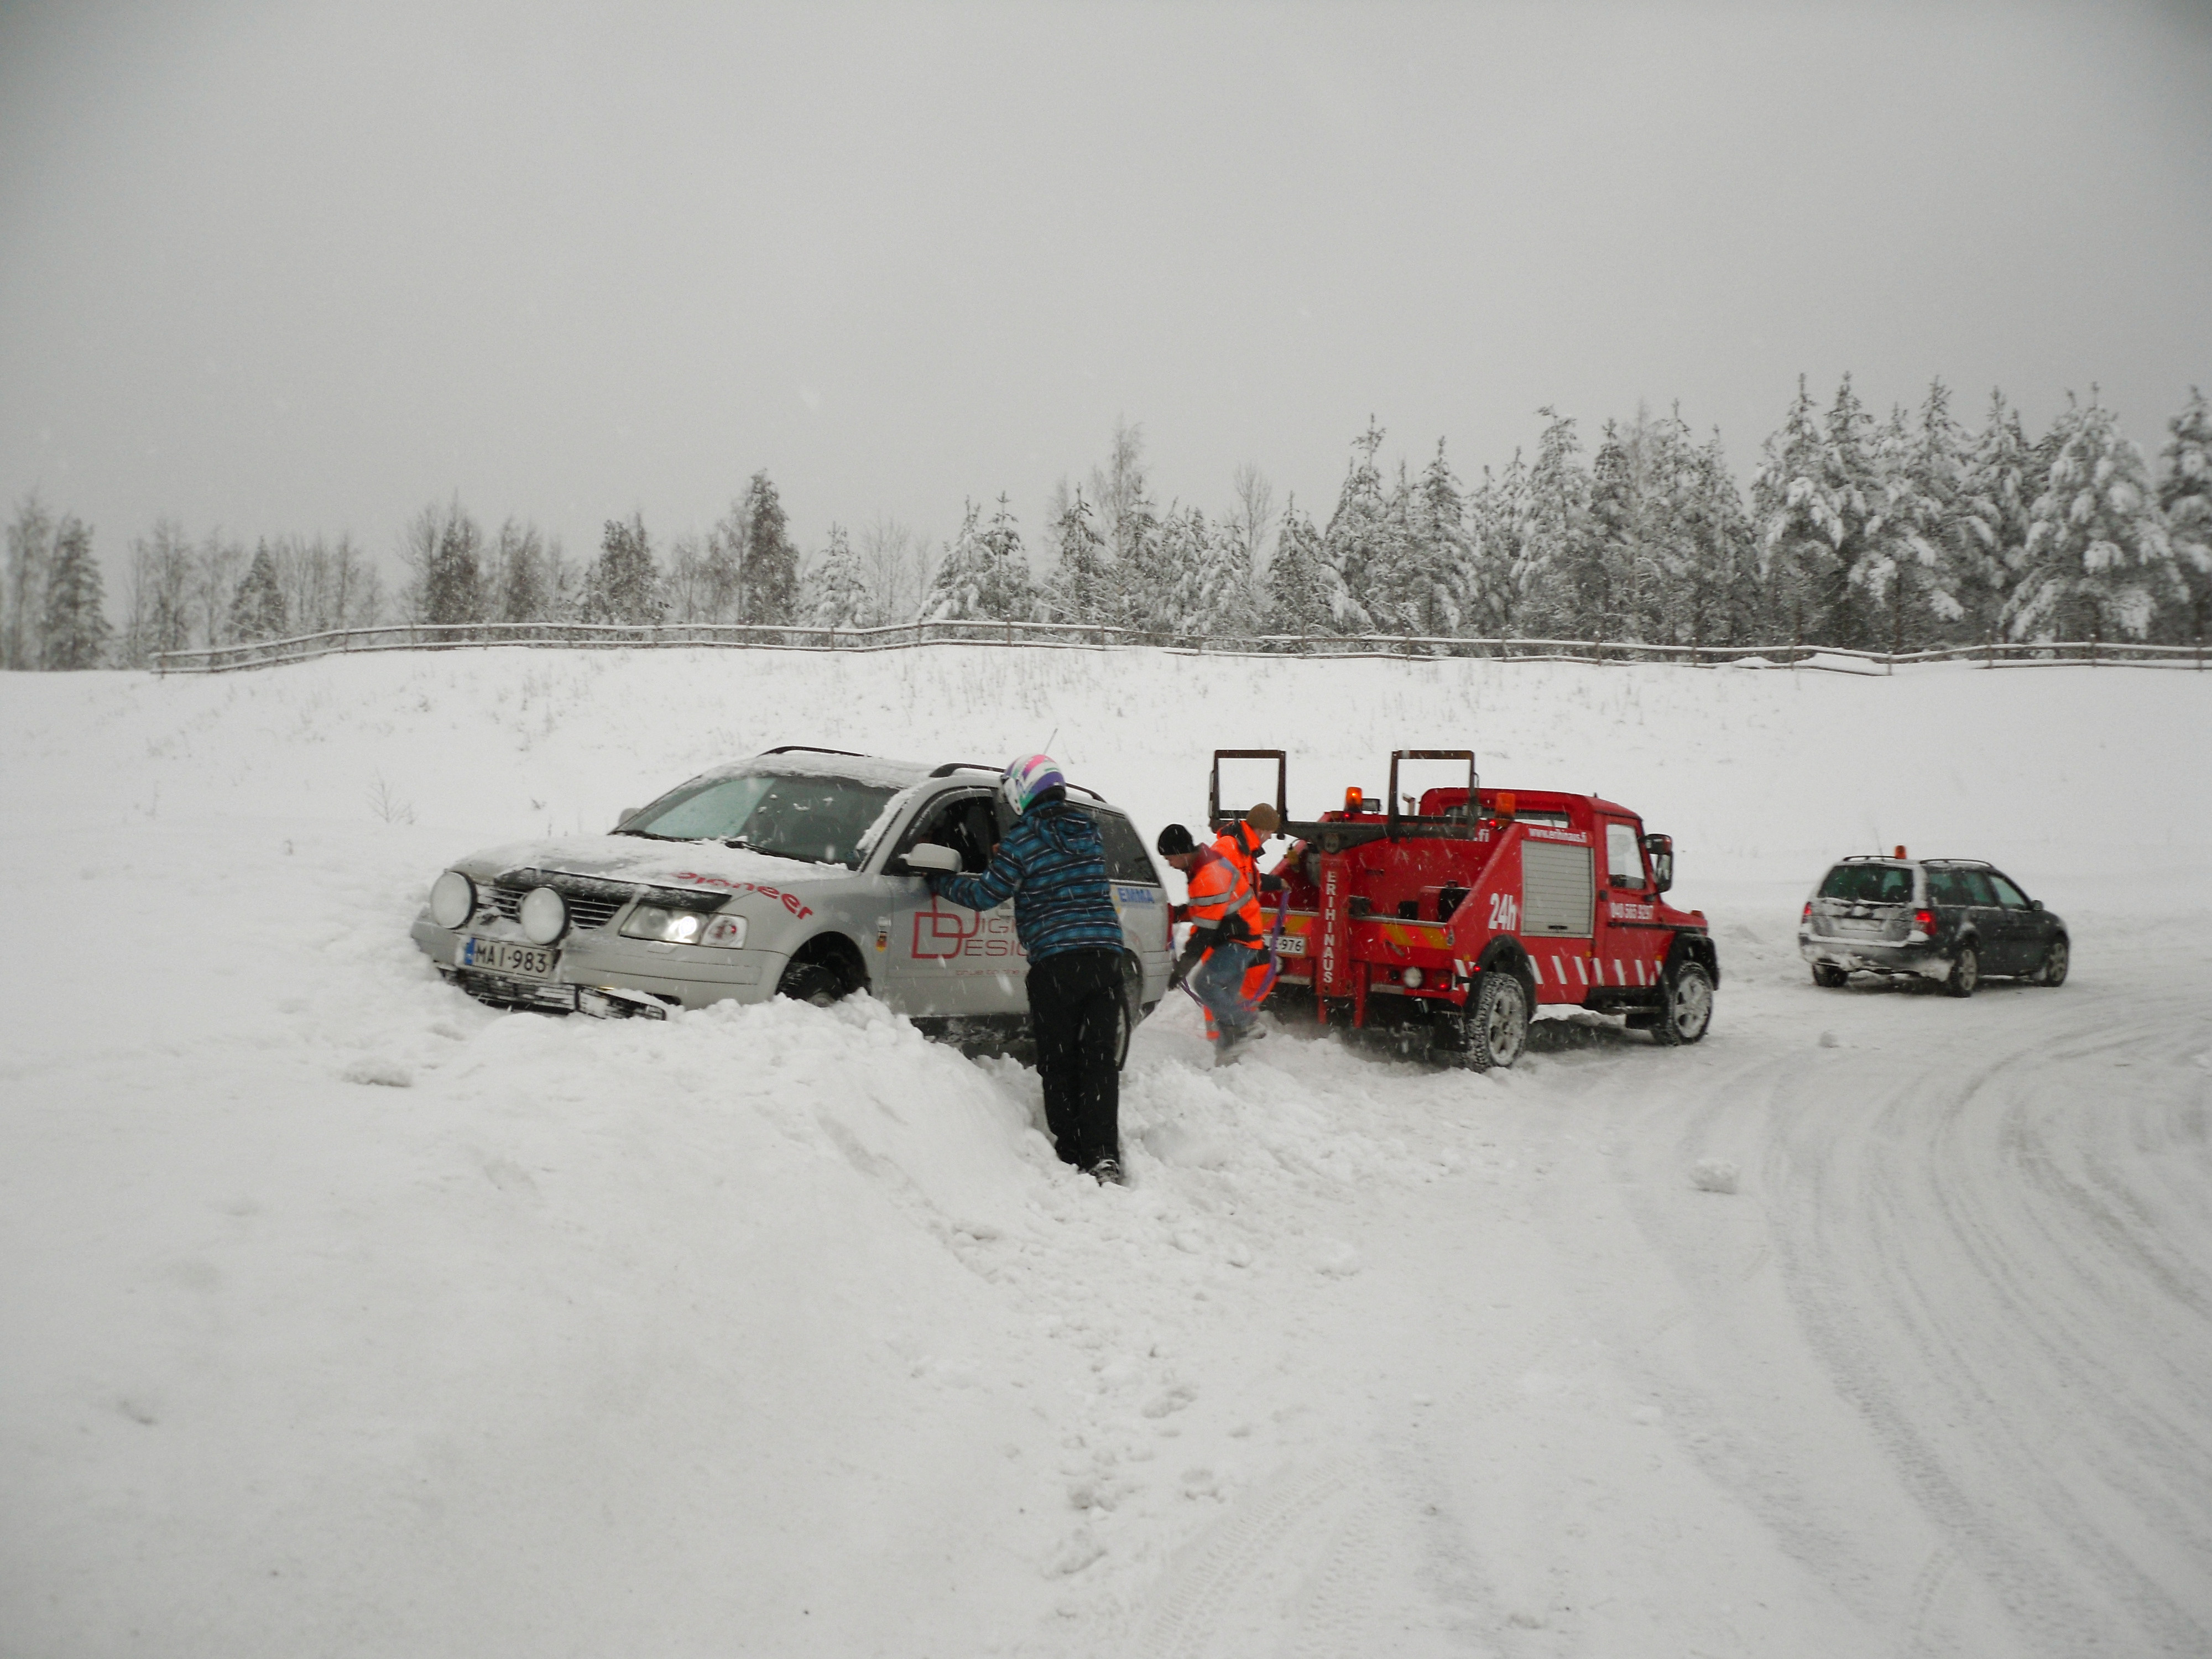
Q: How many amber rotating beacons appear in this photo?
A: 3